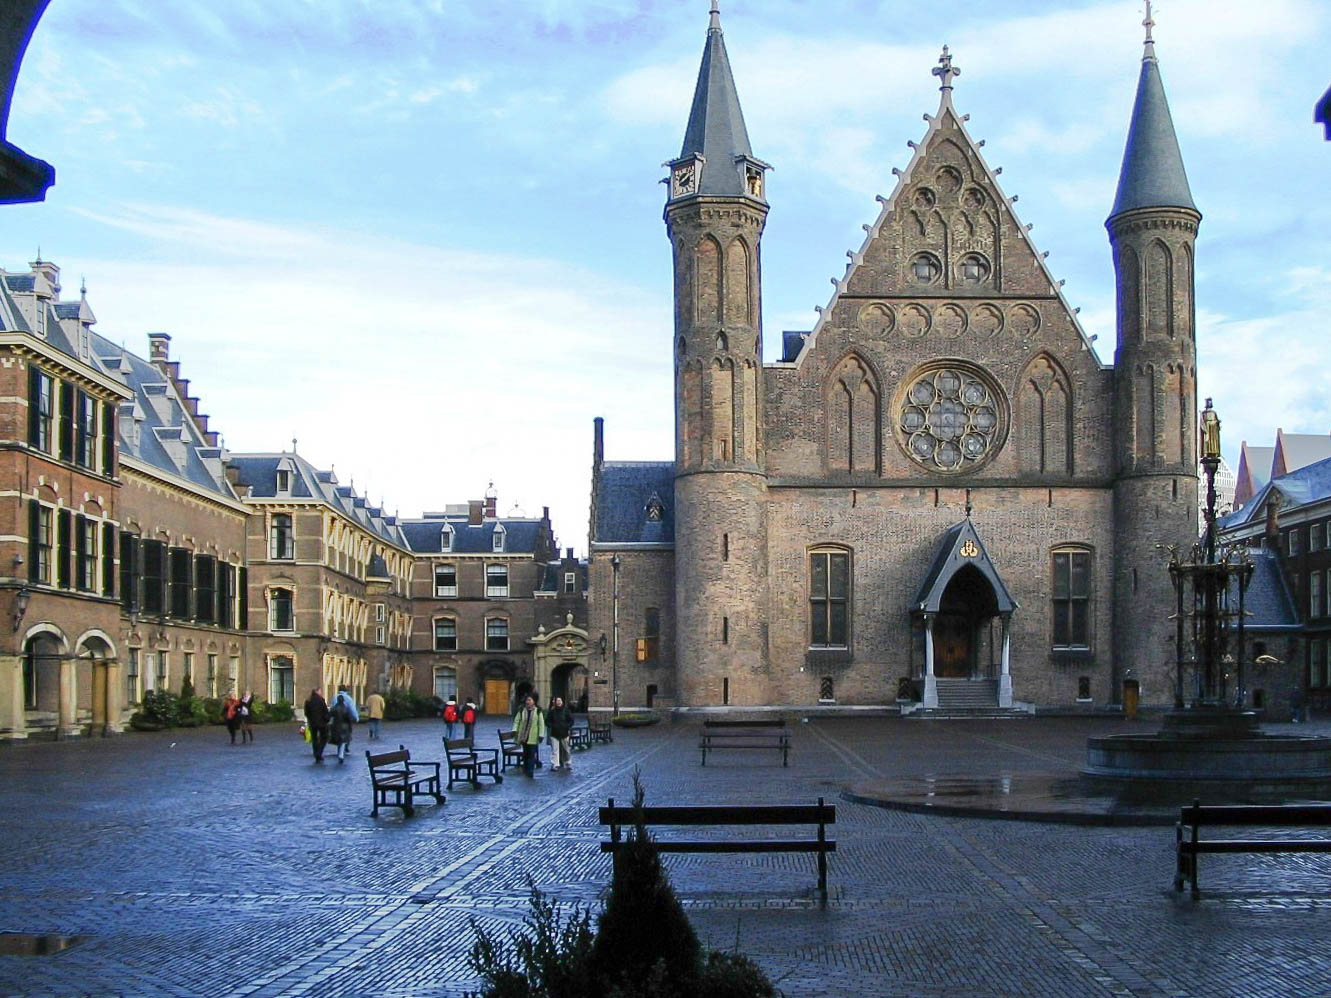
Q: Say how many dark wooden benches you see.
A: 8